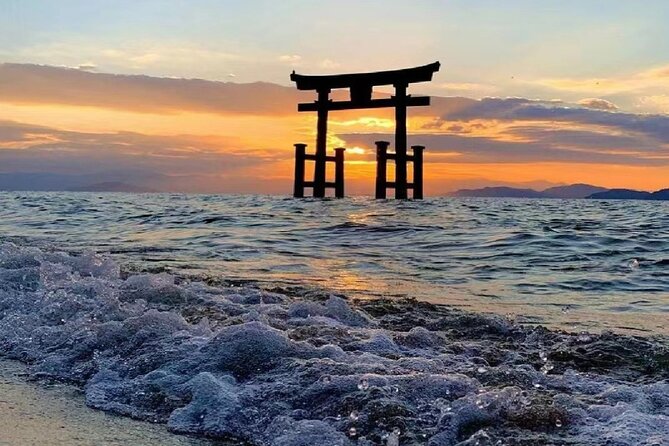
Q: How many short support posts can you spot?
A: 4